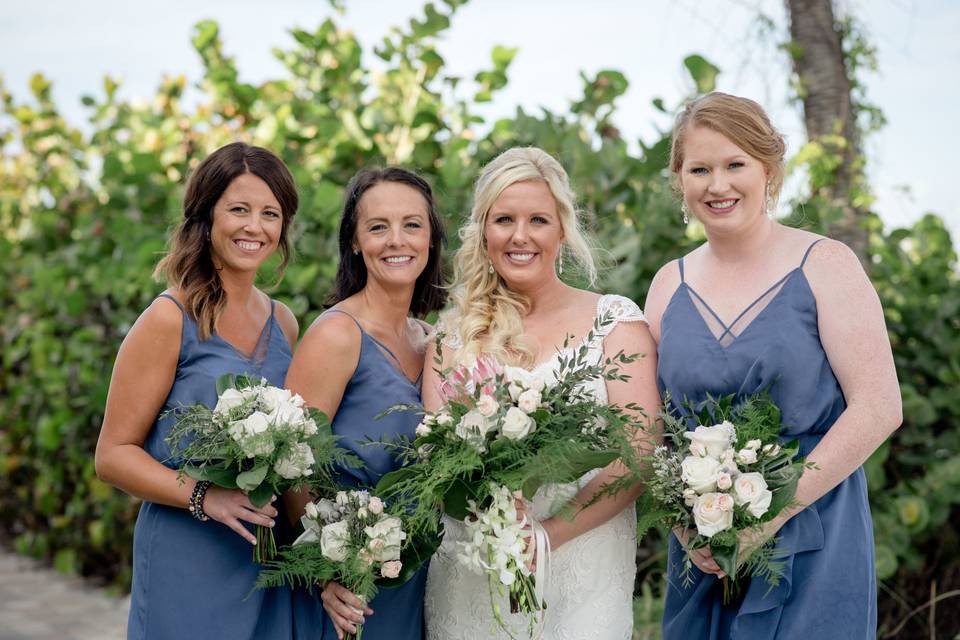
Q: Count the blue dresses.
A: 3